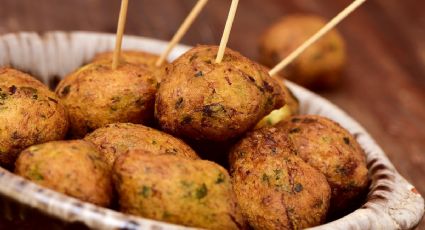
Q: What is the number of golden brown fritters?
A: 11